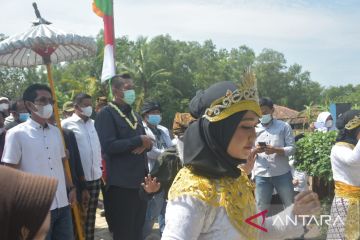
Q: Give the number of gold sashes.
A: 1